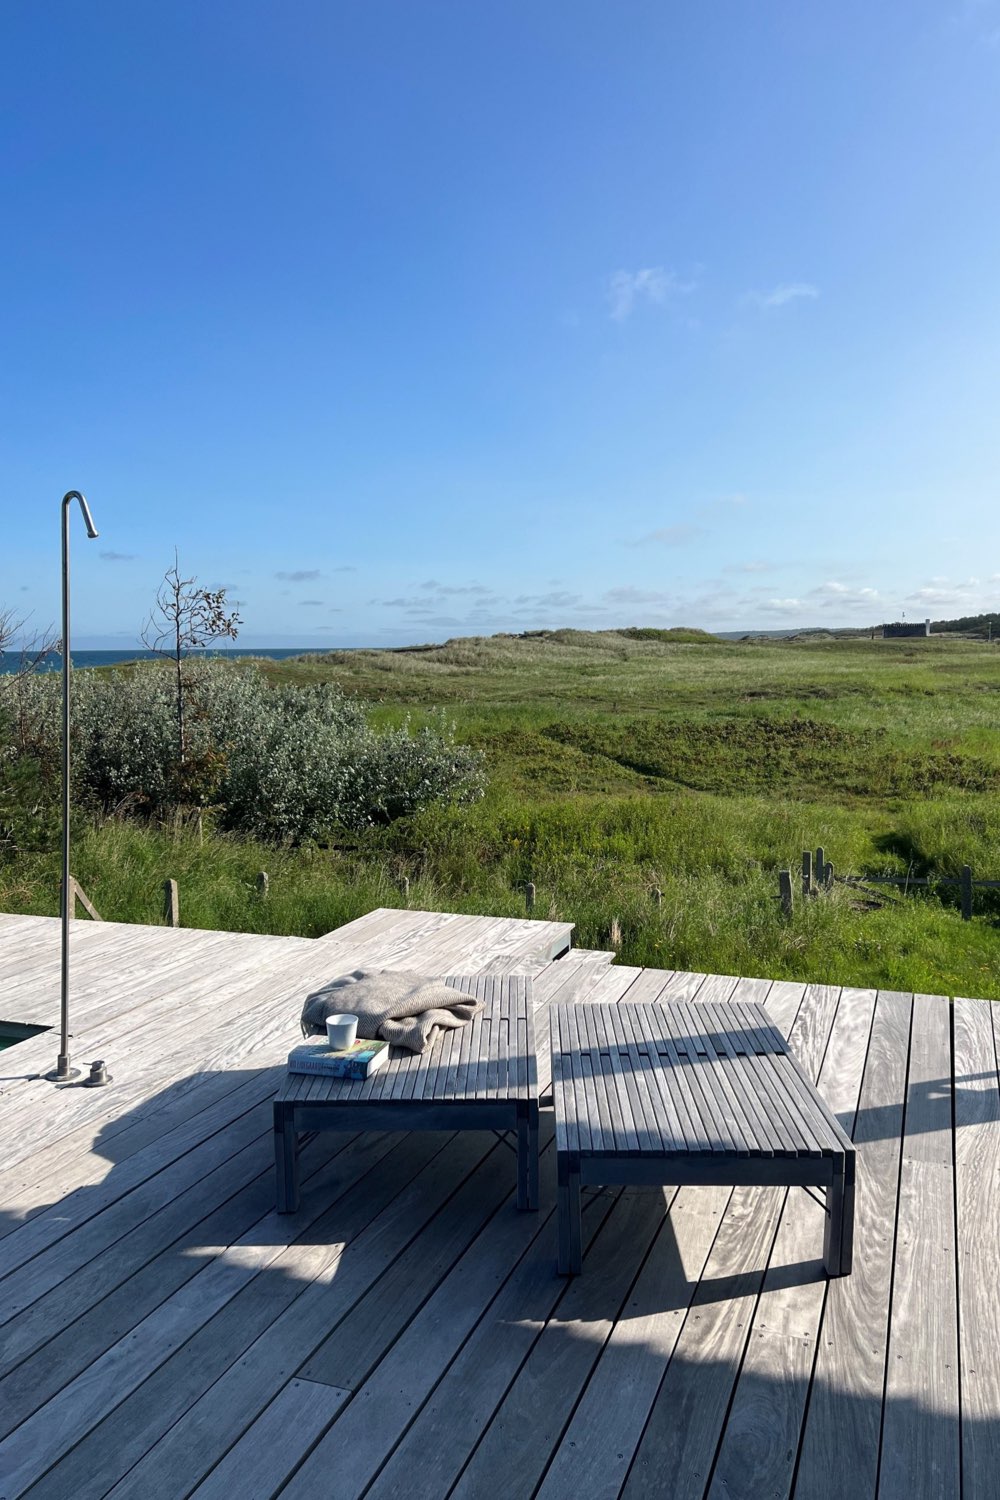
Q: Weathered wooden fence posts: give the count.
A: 11